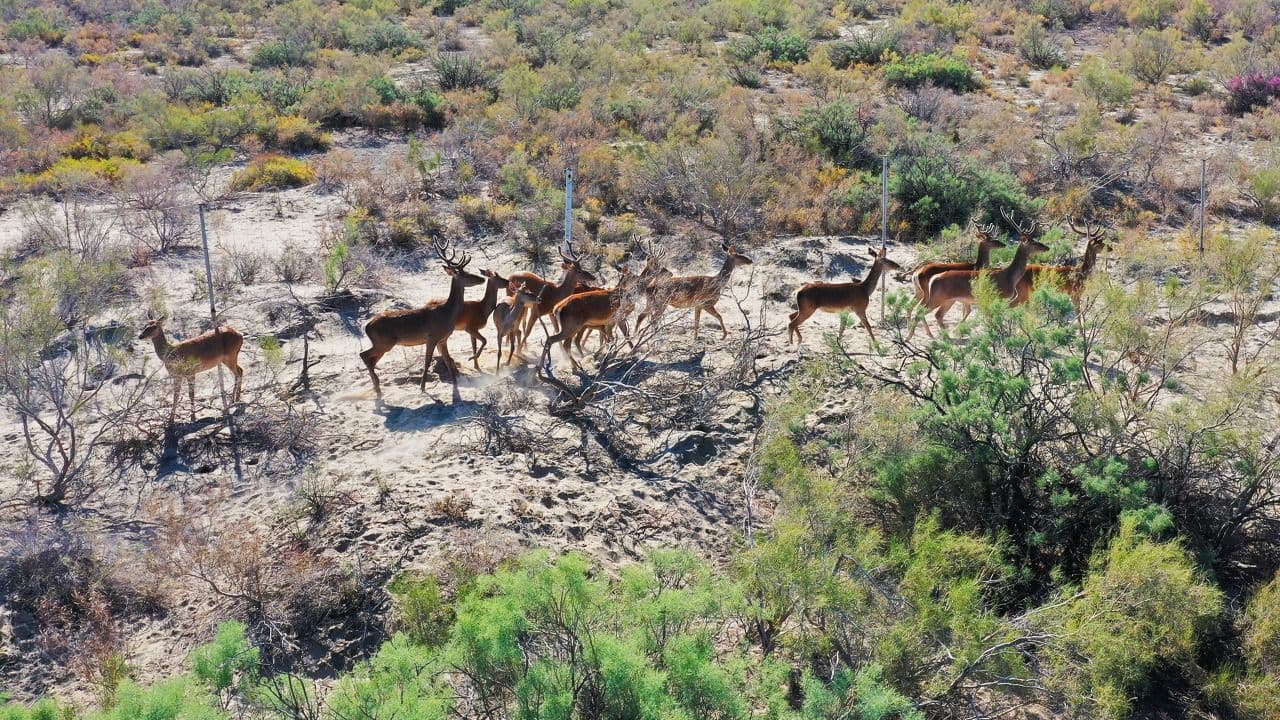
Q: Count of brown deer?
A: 12